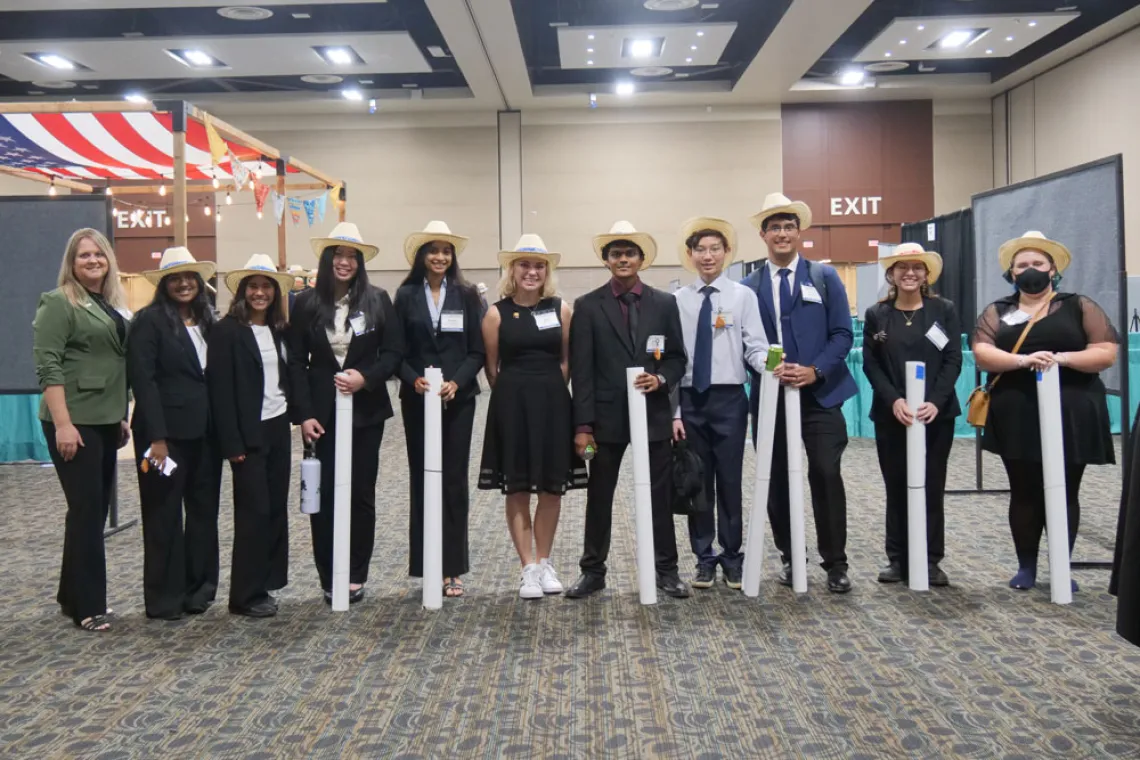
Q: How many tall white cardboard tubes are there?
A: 7